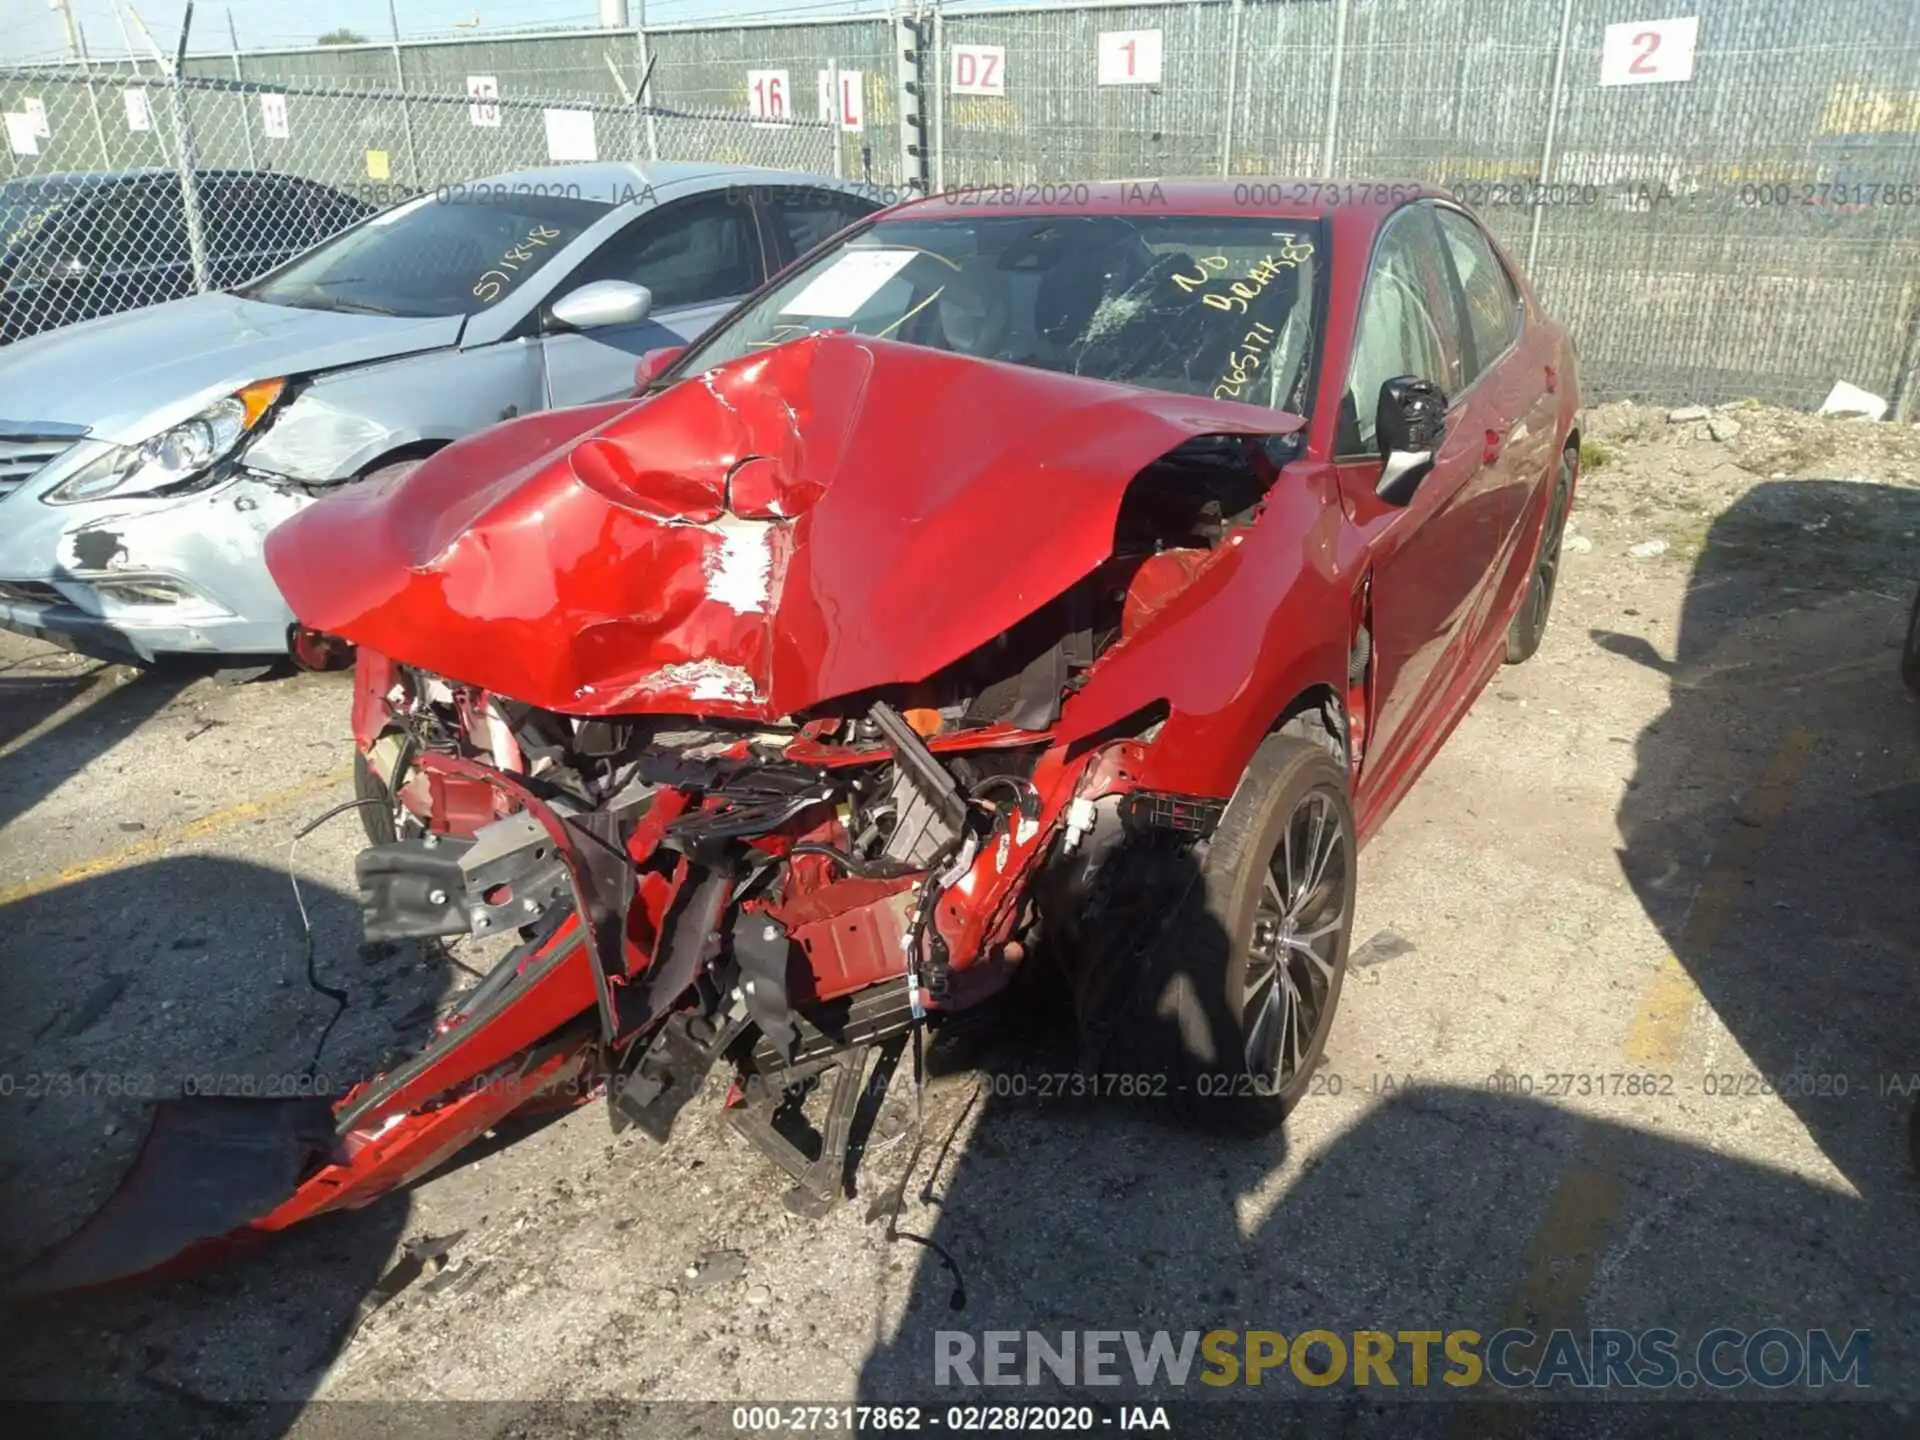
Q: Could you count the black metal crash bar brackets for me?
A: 2